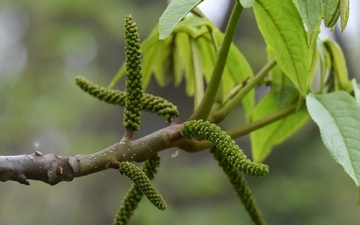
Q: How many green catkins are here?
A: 6